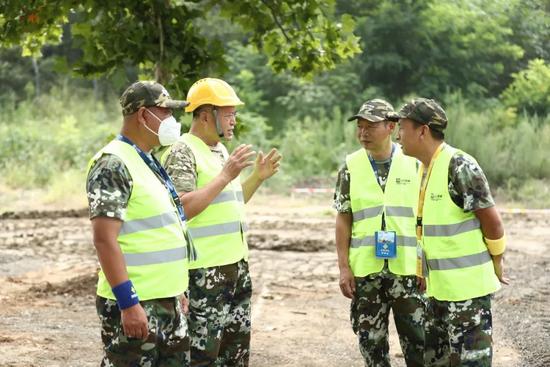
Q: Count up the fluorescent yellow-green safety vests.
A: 4